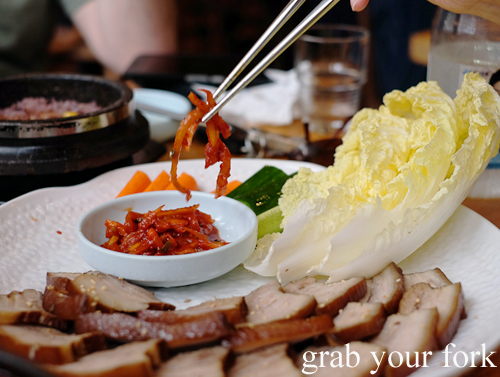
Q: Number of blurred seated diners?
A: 1